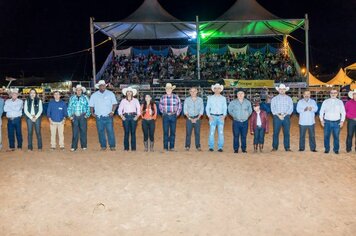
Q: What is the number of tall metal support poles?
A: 3